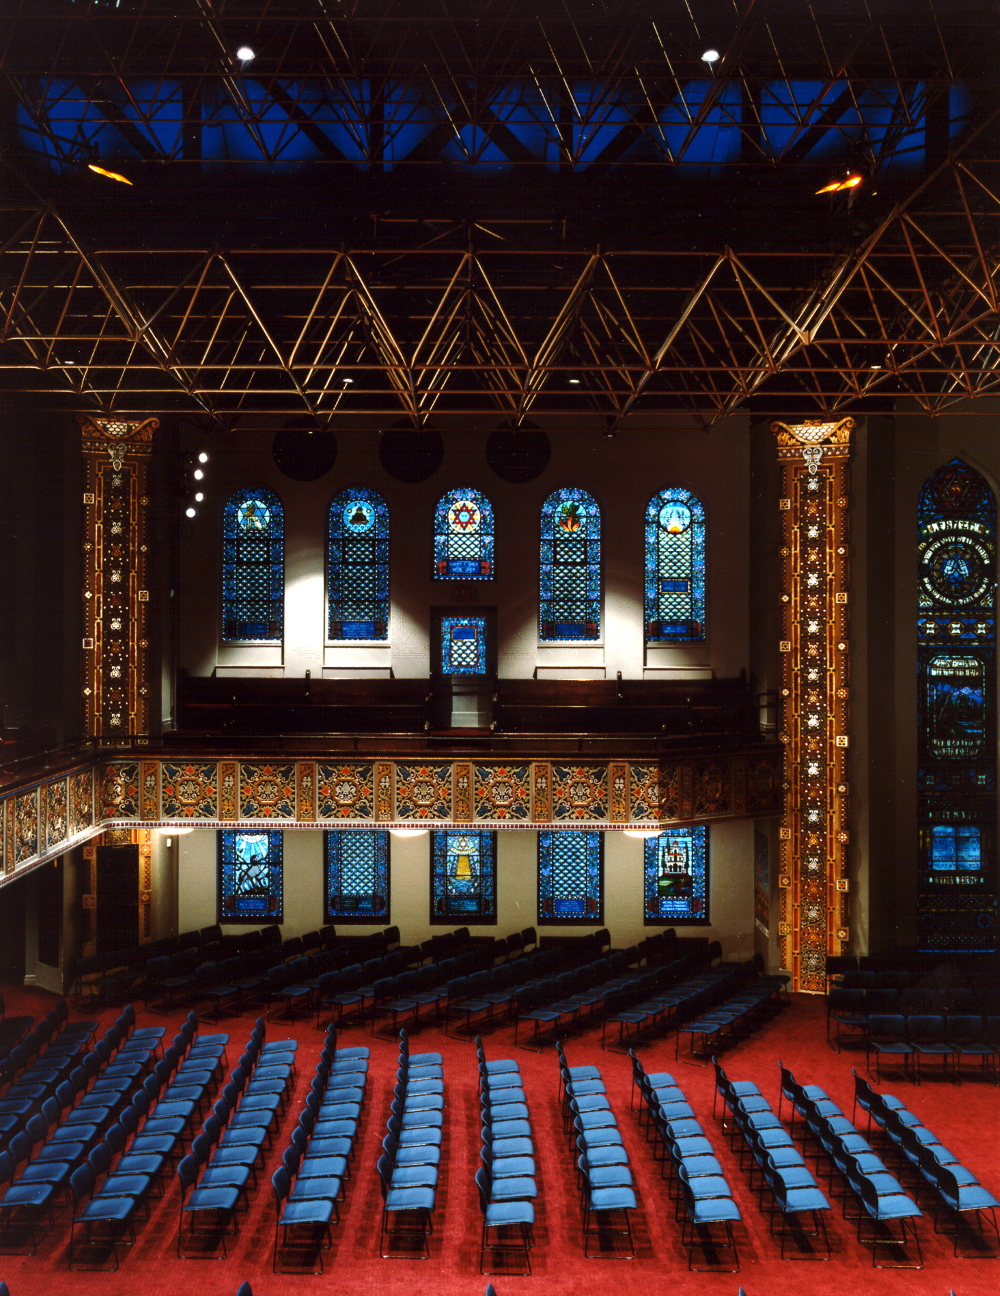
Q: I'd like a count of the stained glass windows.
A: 12